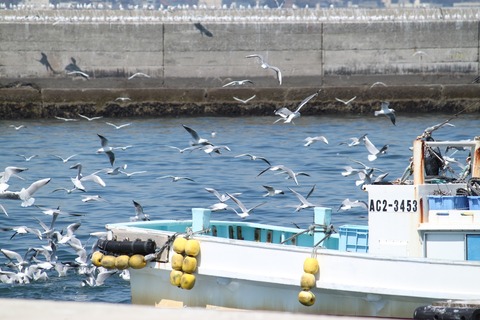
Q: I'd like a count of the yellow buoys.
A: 13